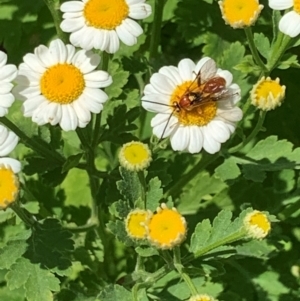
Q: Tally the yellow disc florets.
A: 12